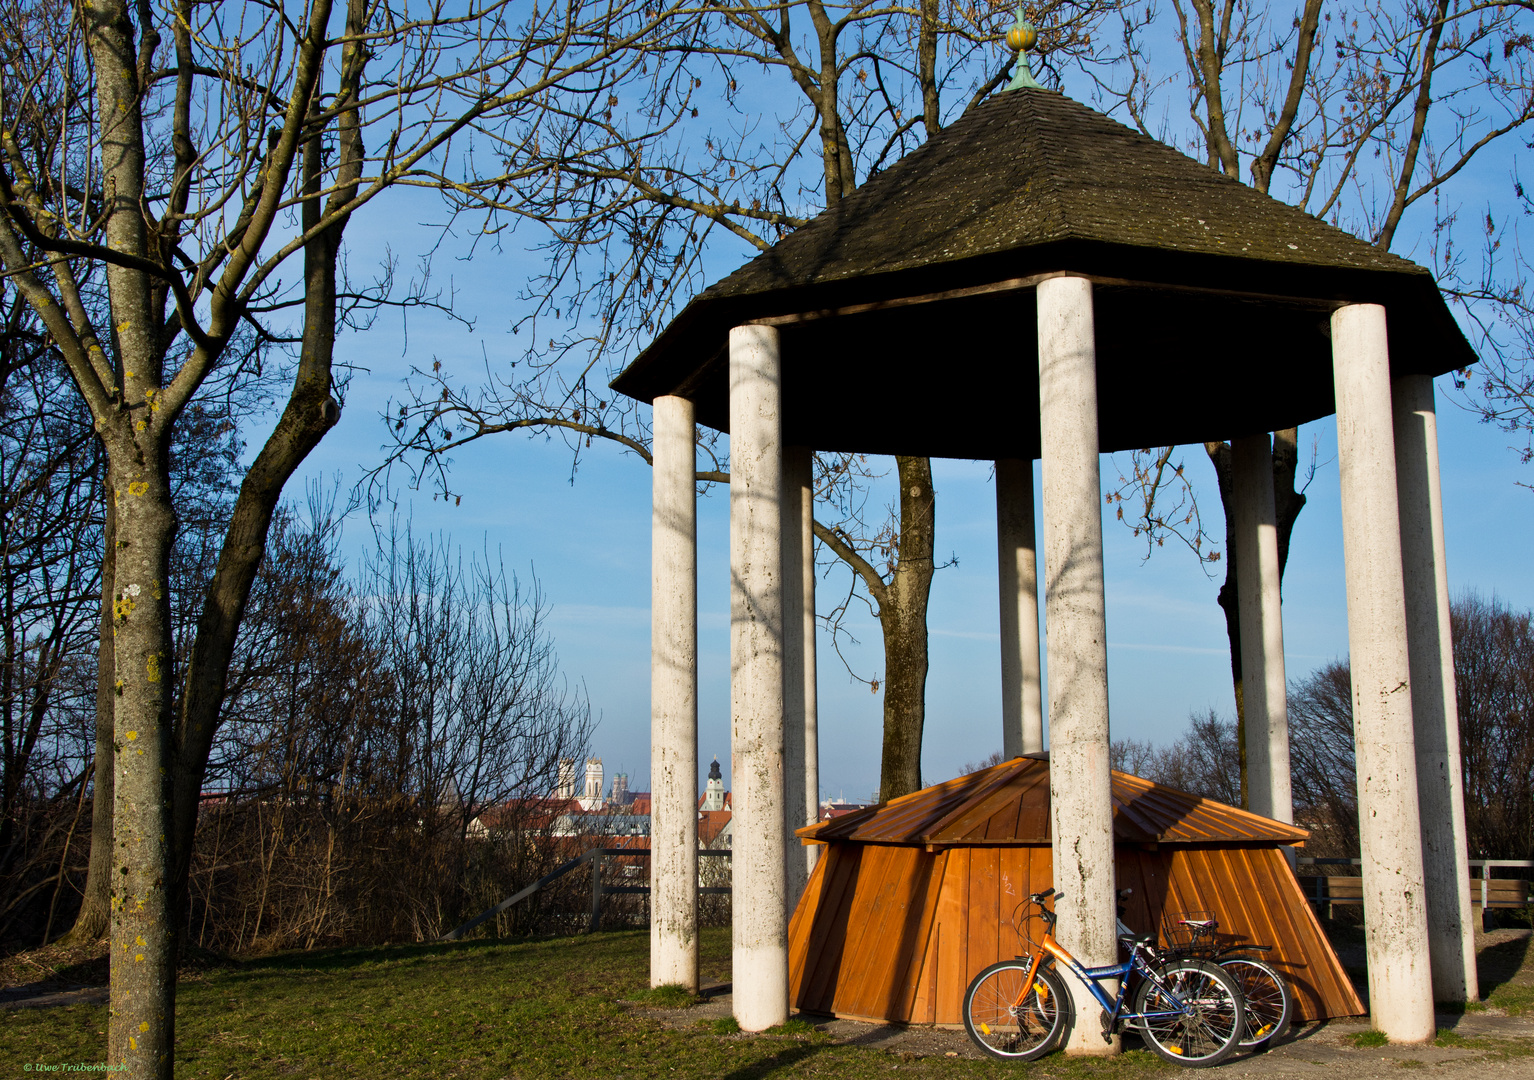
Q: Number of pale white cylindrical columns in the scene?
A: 8